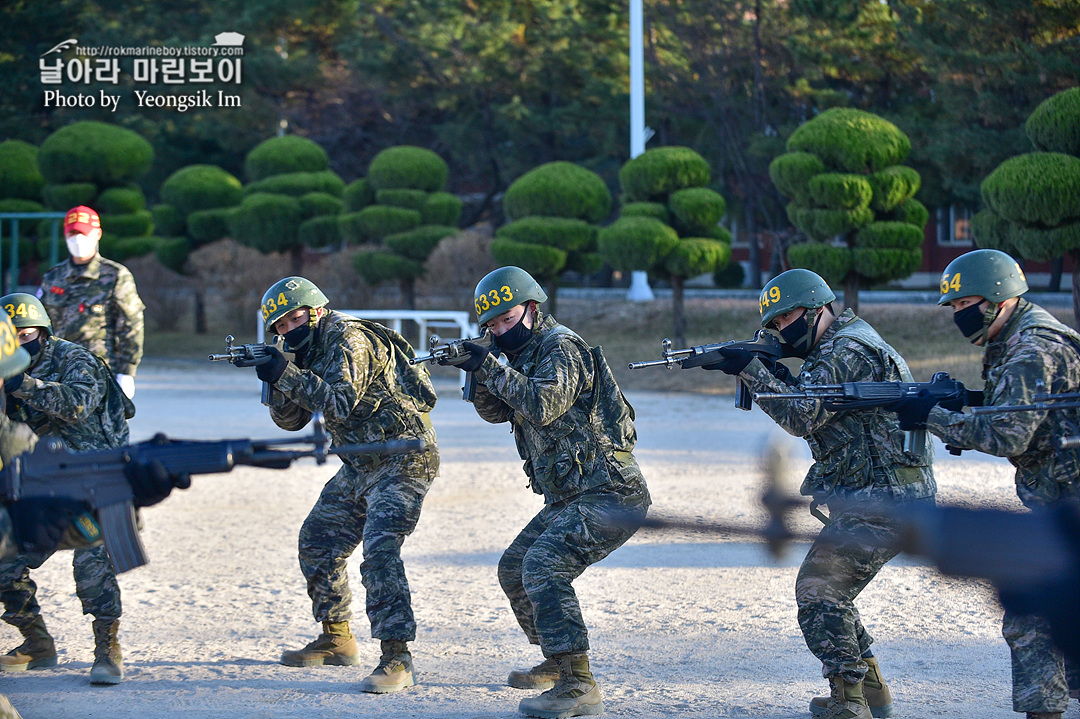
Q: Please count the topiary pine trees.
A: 9